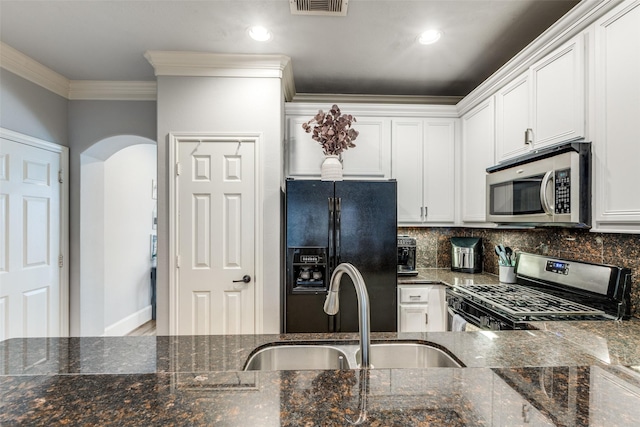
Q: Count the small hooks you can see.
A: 2